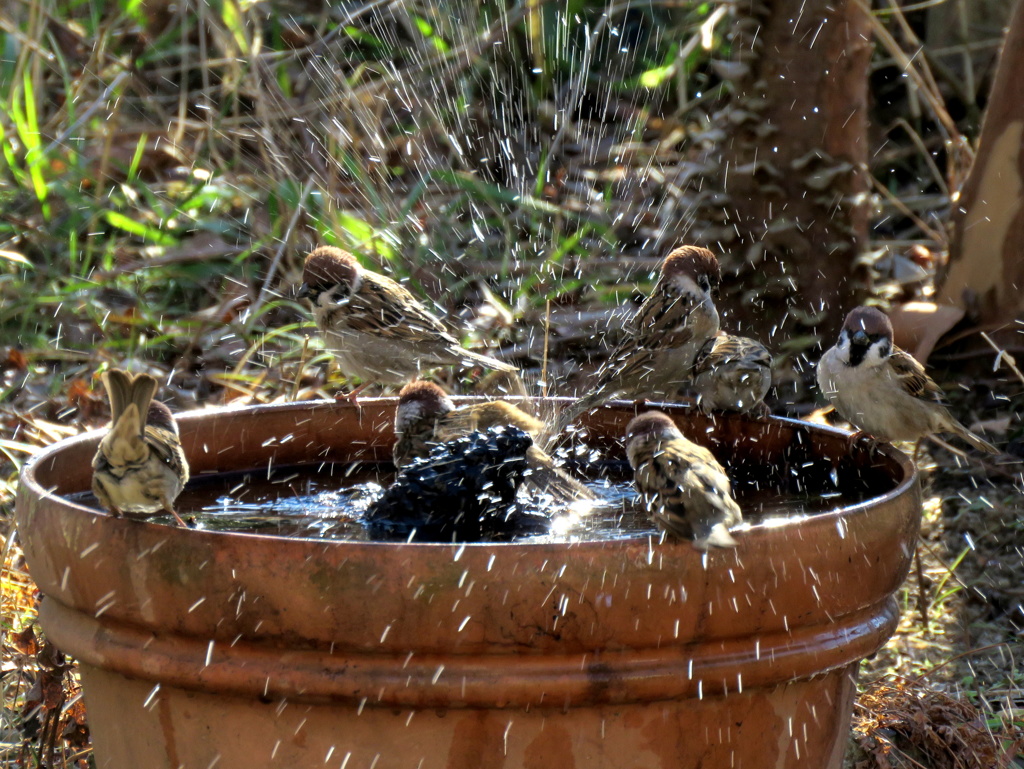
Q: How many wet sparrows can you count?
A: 7